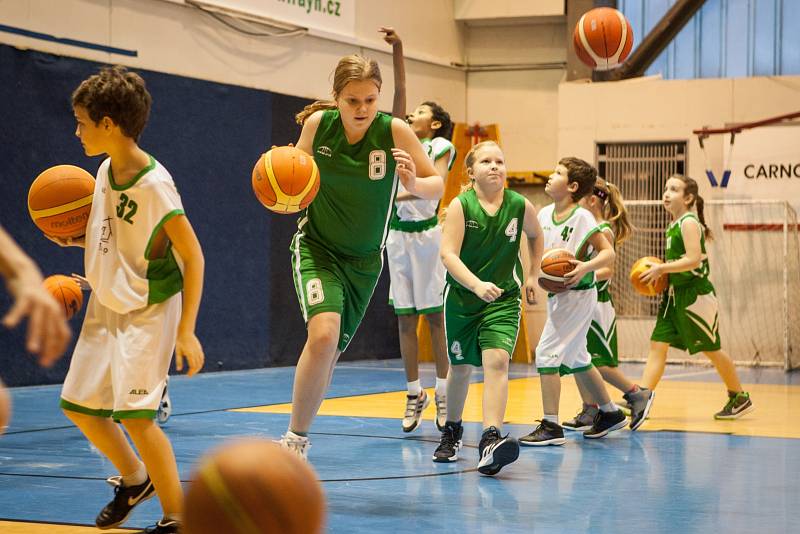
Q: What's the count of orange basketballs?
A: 7